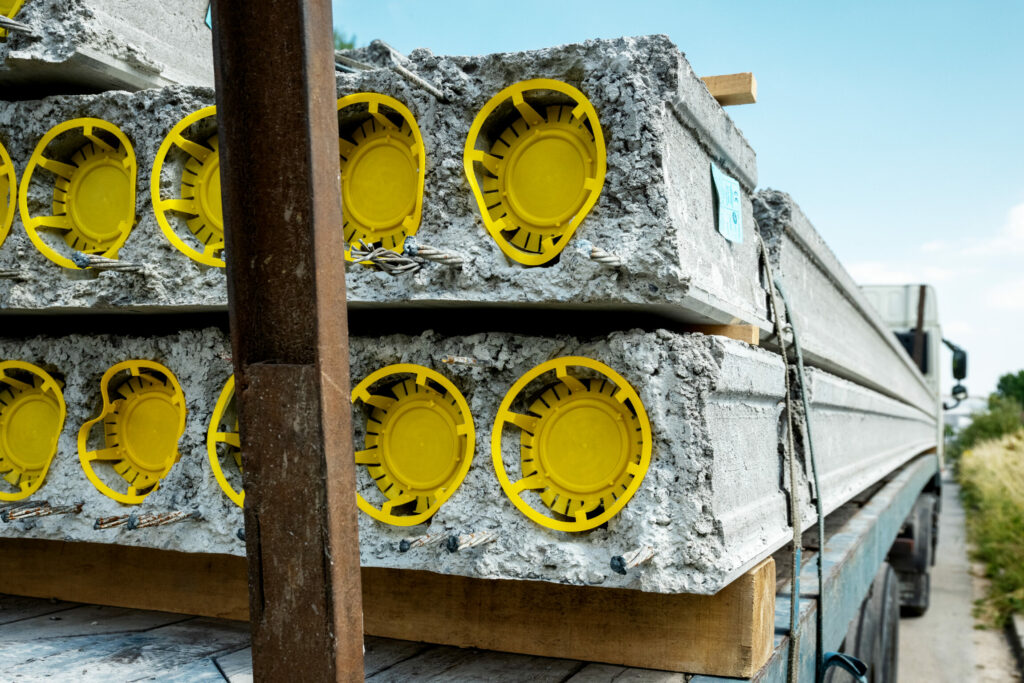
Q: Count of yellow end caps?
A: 11